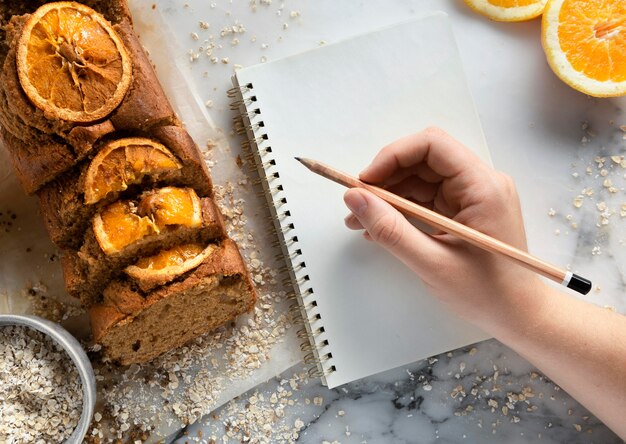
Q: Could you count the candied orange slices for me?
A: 4